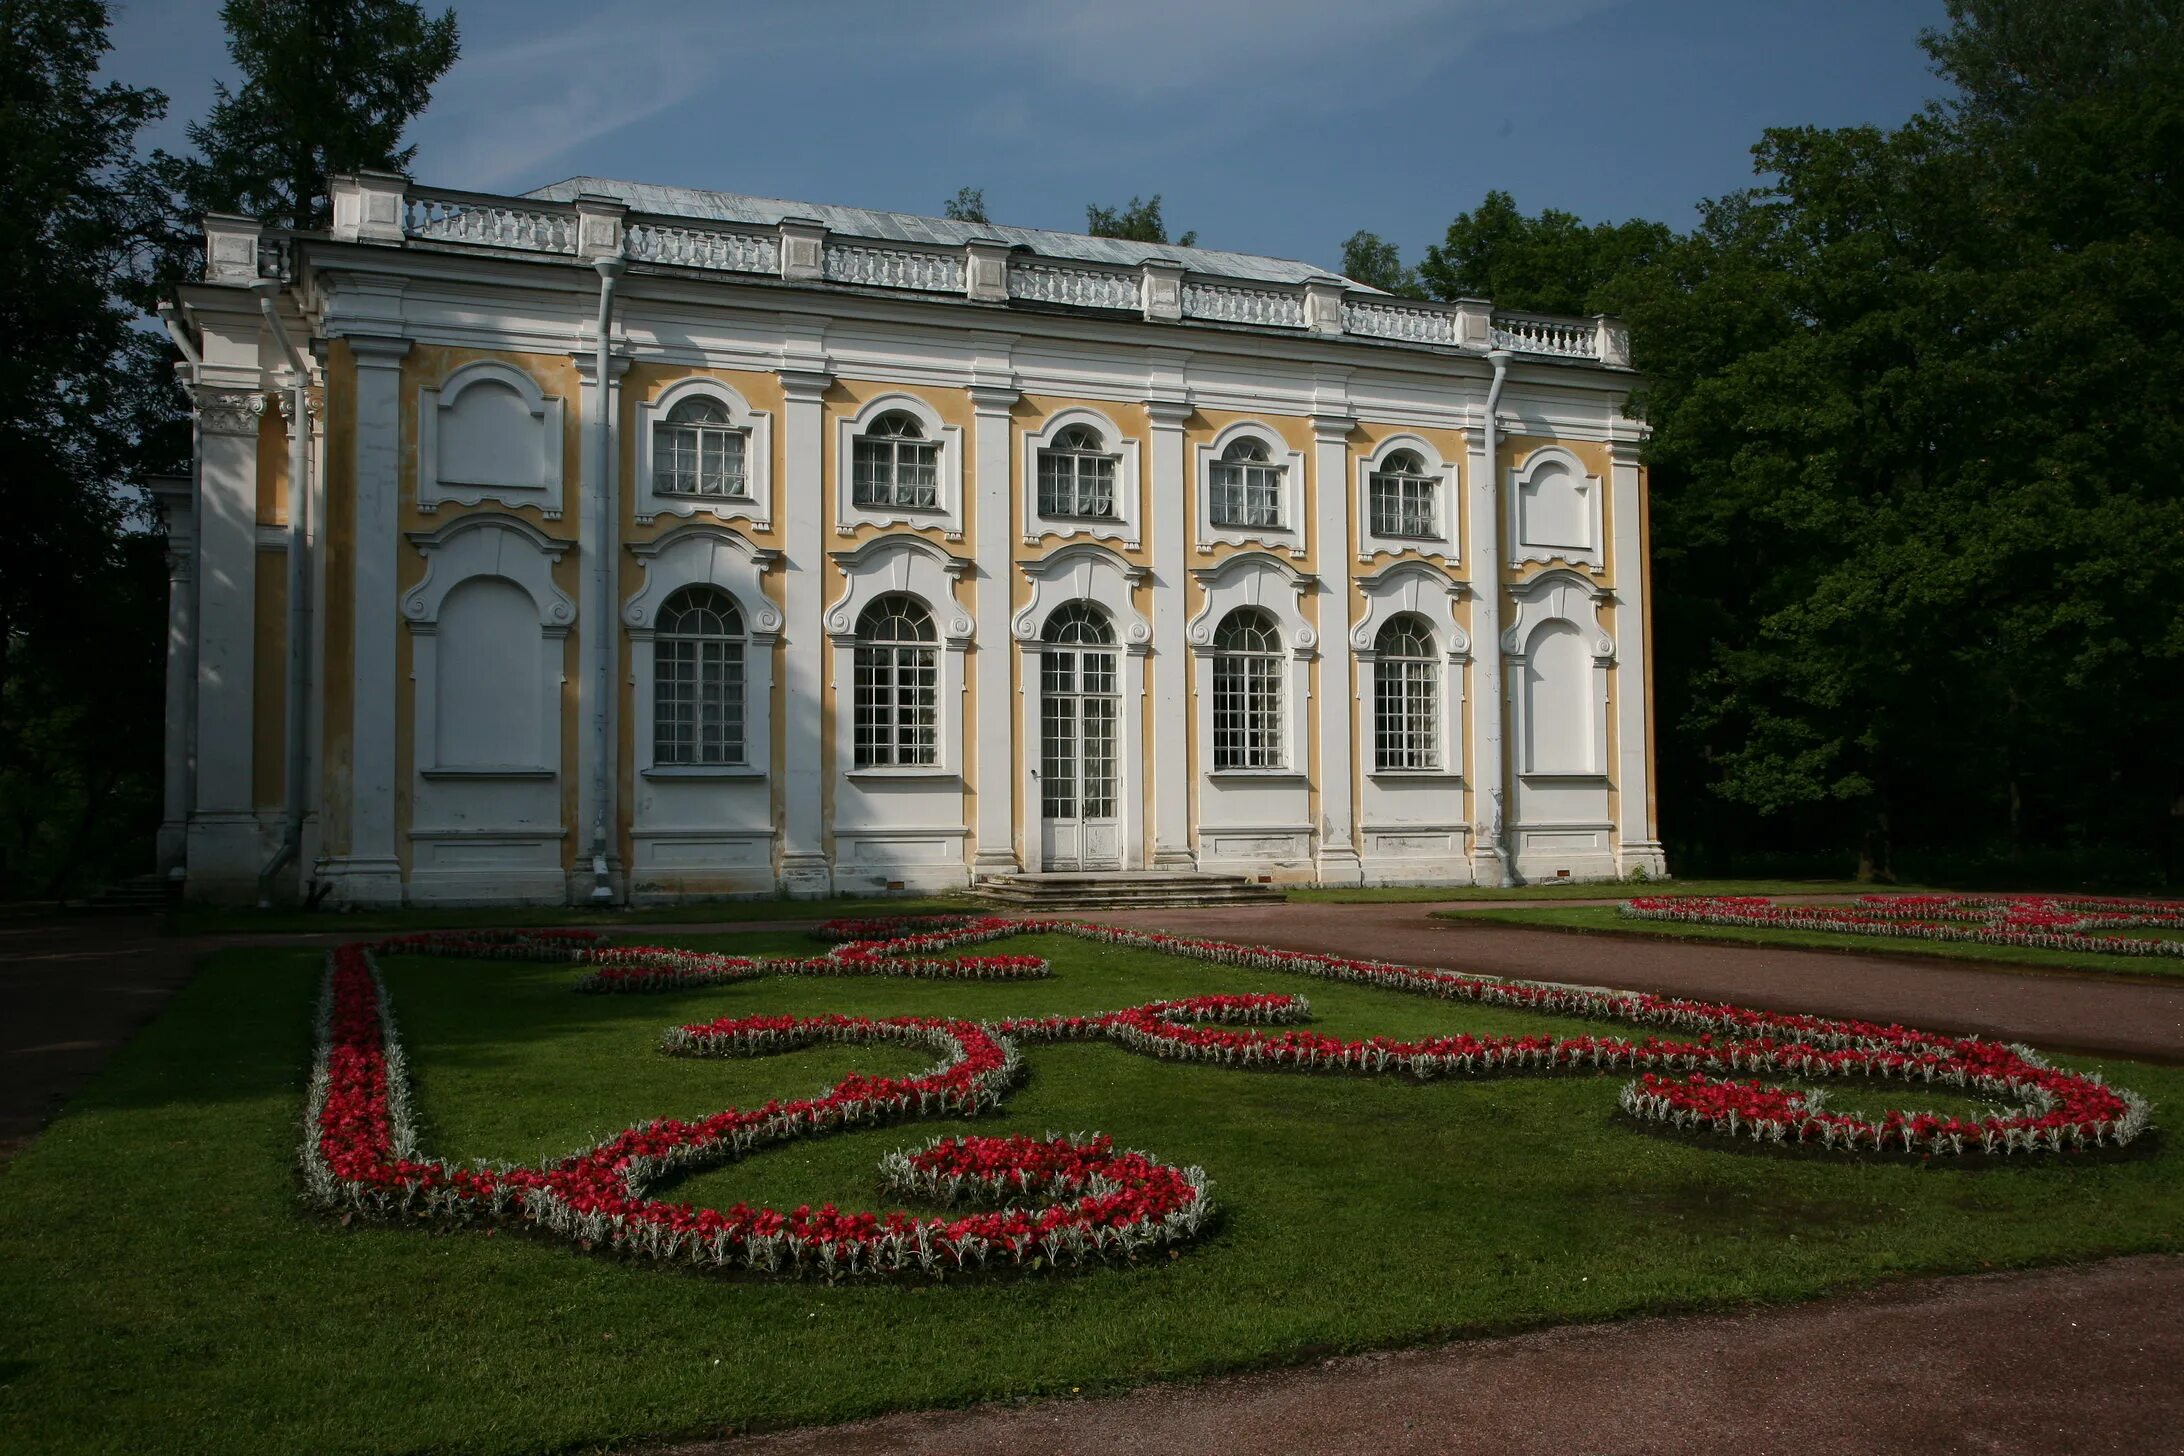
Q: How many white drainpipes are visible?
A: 4